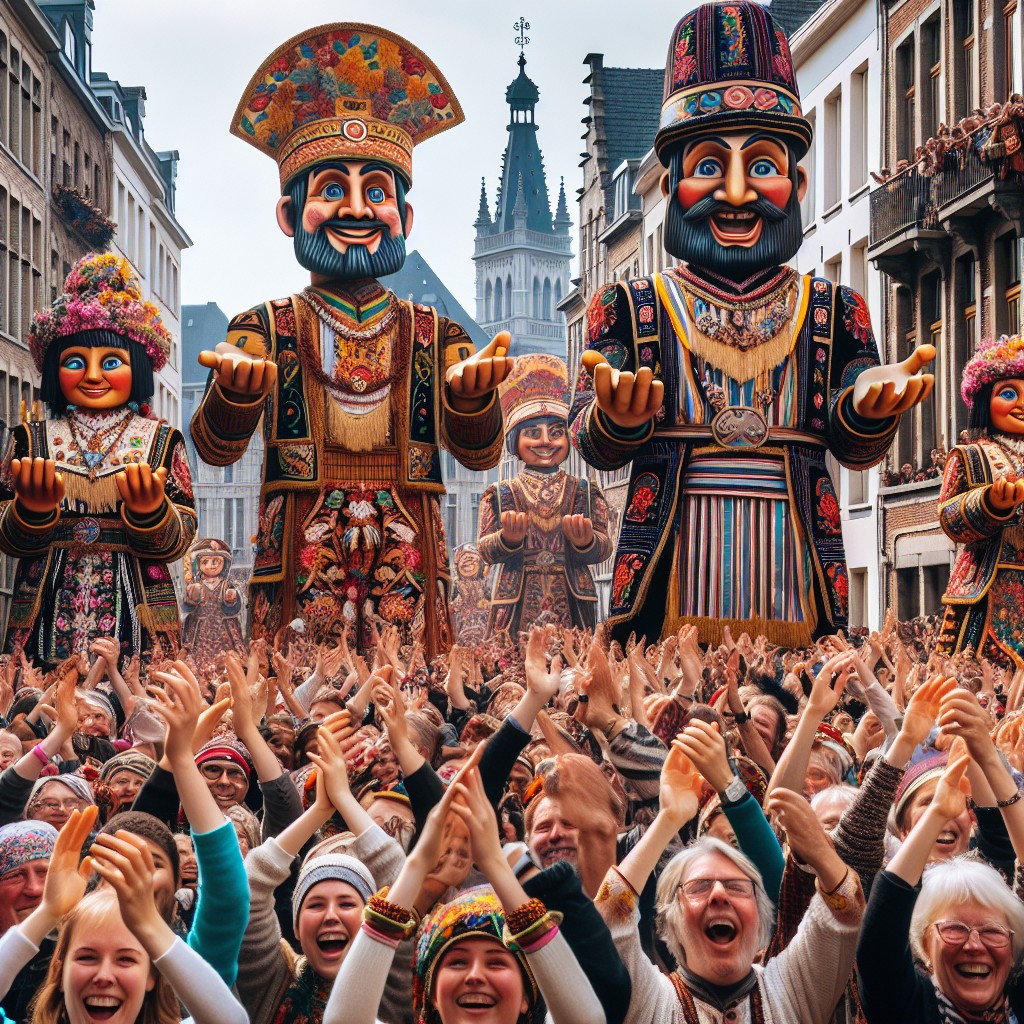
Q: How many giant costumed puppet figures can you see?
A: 7